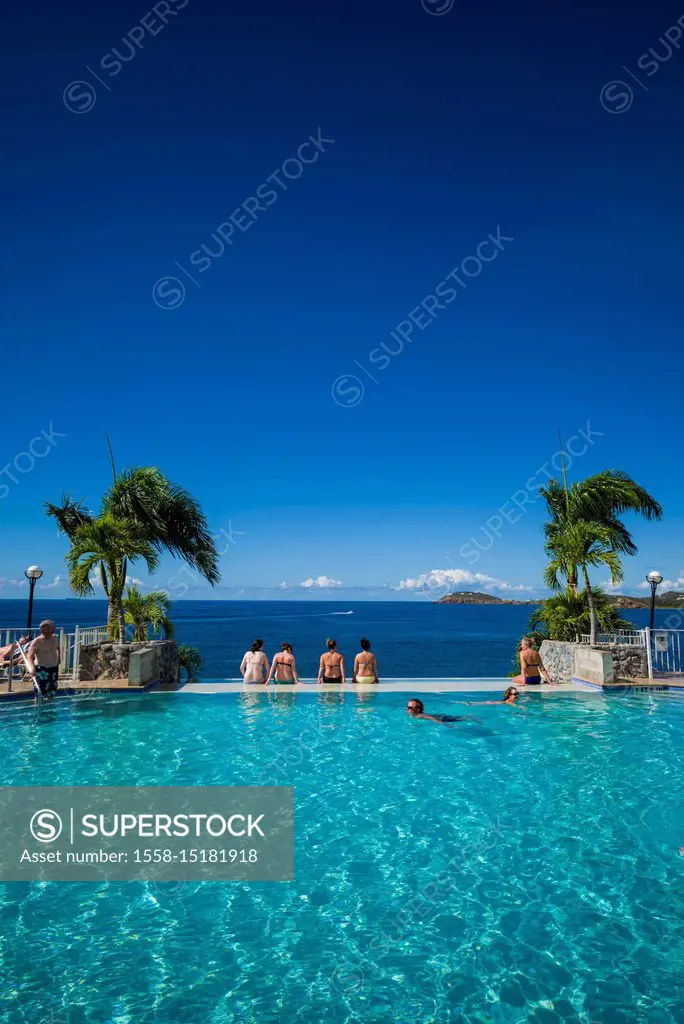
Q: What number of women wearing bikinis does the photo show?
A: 5